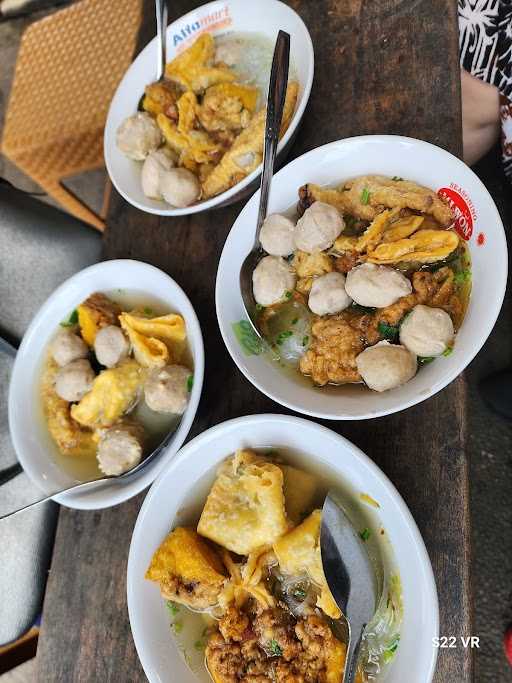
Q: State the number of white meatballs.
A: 15